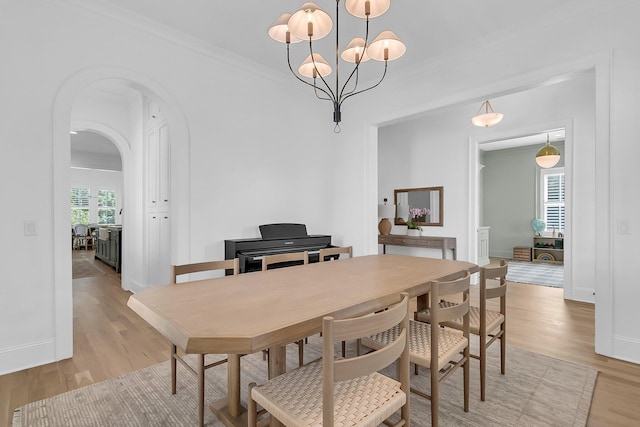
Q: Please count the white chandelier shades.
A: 6